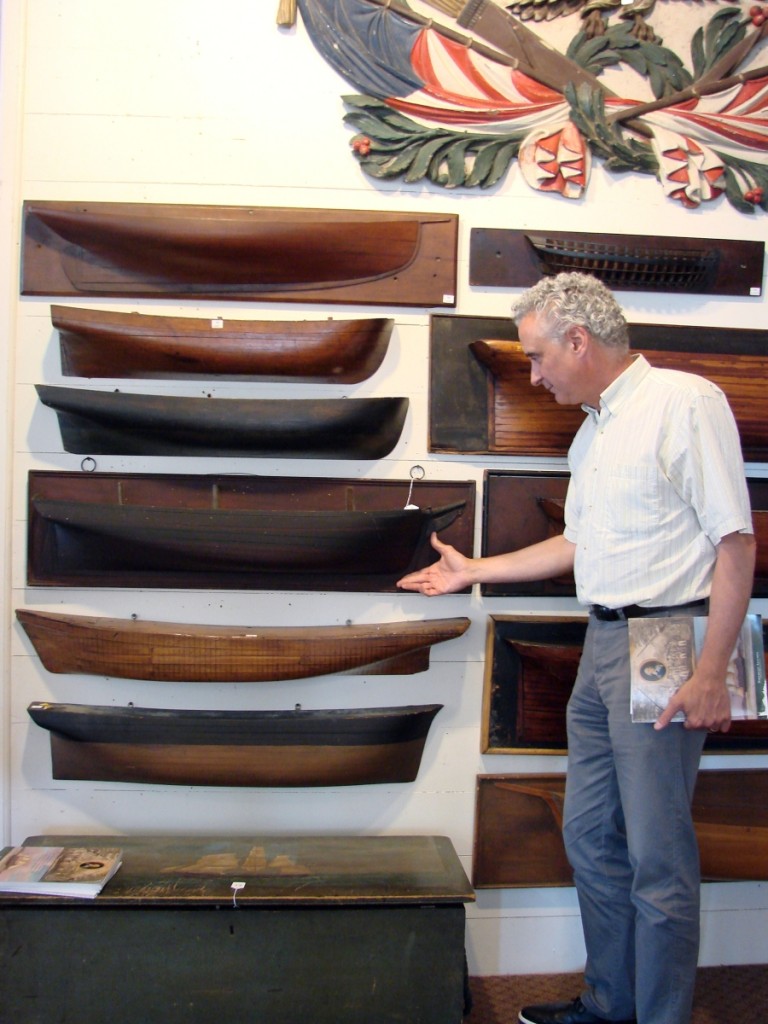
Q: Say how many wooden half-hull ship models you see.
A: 11